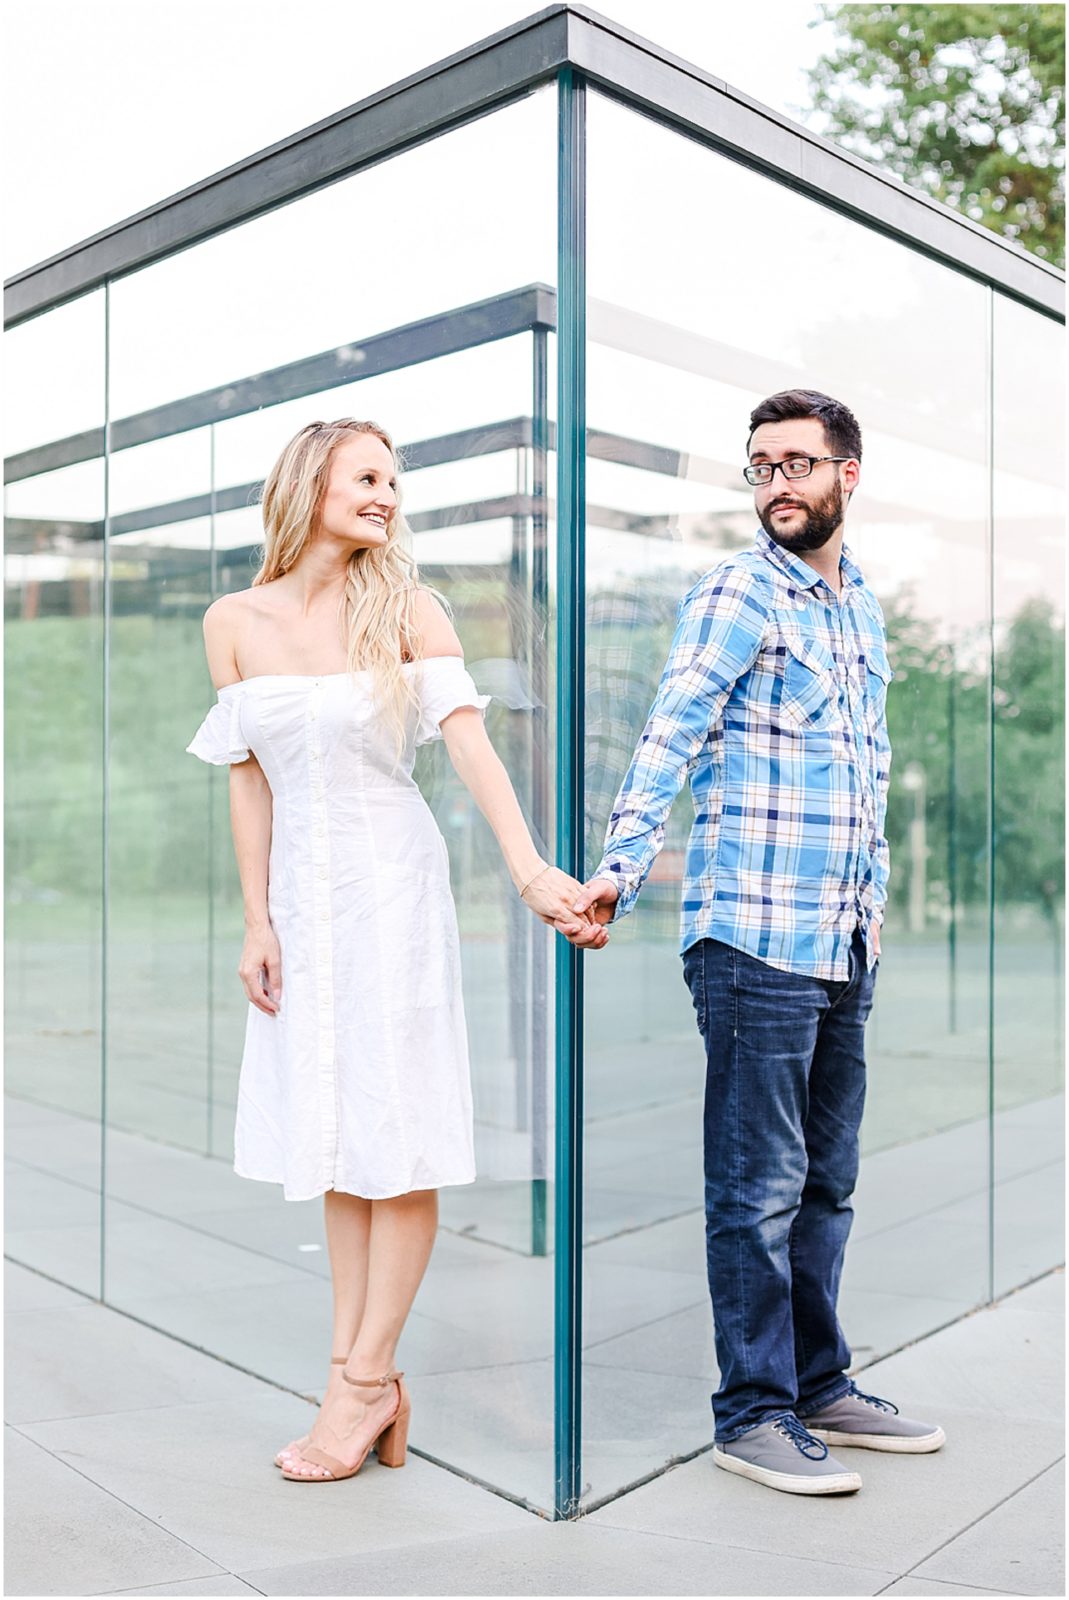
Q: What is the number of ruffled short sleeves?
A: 2